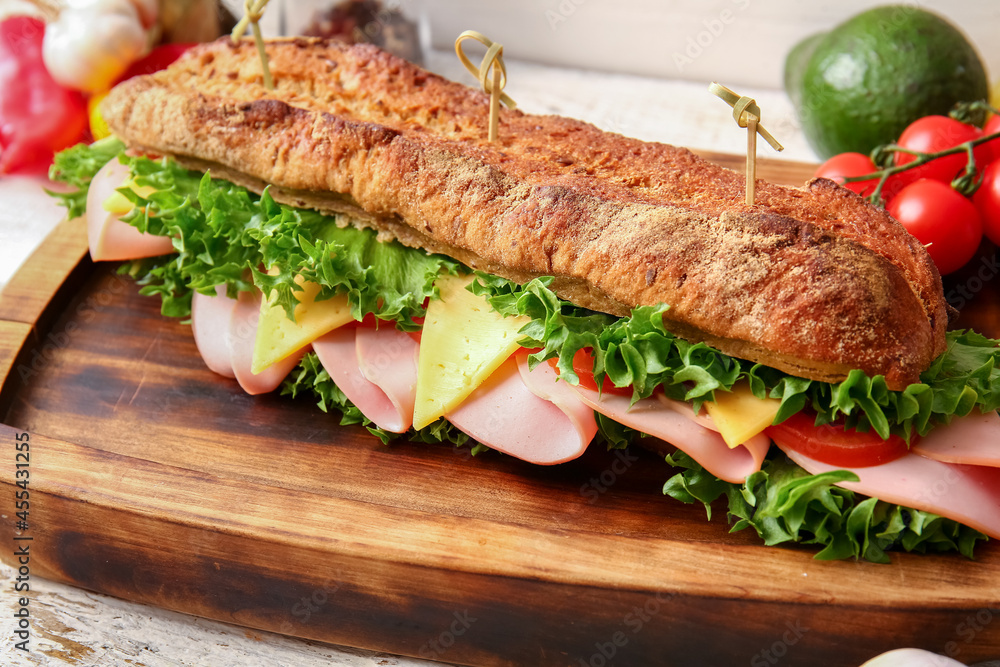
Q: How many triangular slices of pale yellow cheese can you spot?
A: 4